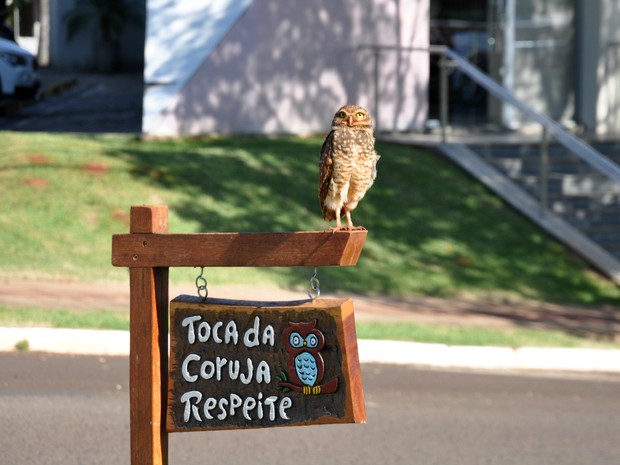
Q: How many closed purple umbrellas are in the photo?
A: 0